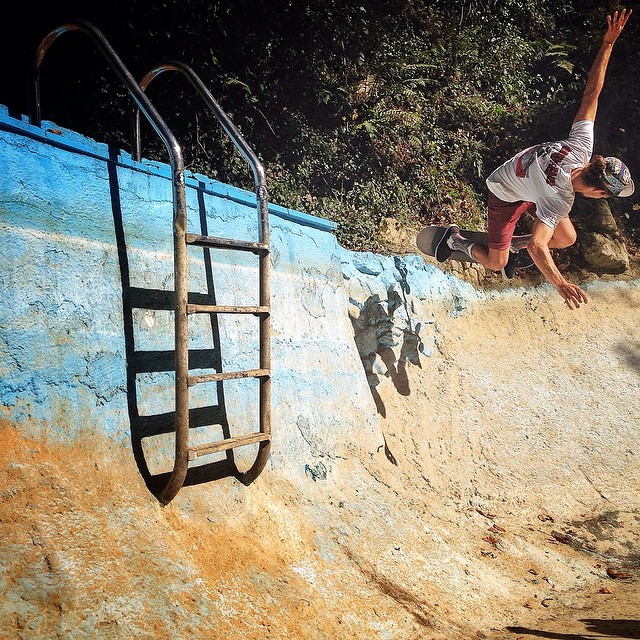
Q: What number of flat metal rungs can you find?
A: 4